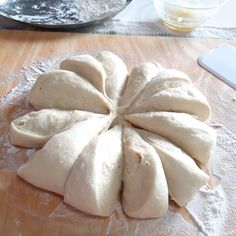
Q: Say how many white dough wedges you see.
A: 12